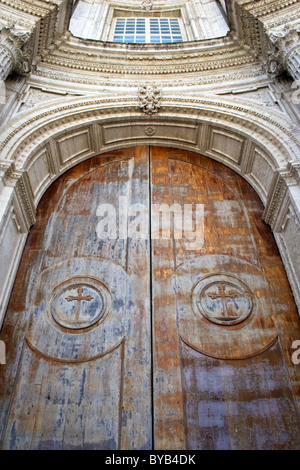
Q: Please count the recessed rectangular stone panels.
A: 5